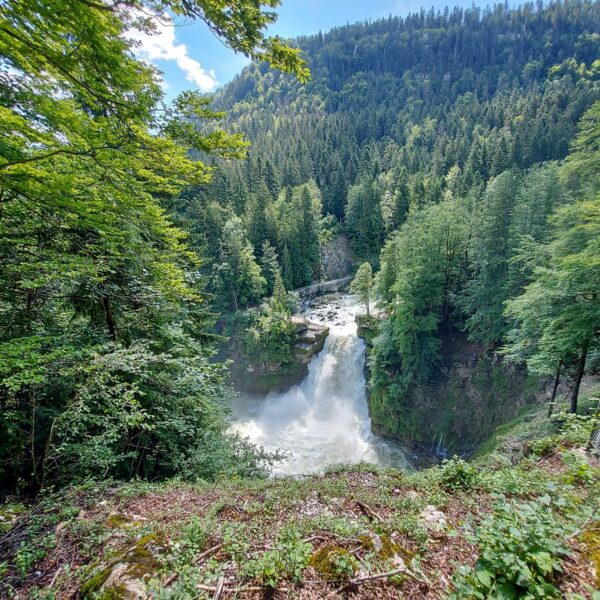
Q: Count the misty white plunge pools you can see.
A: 1